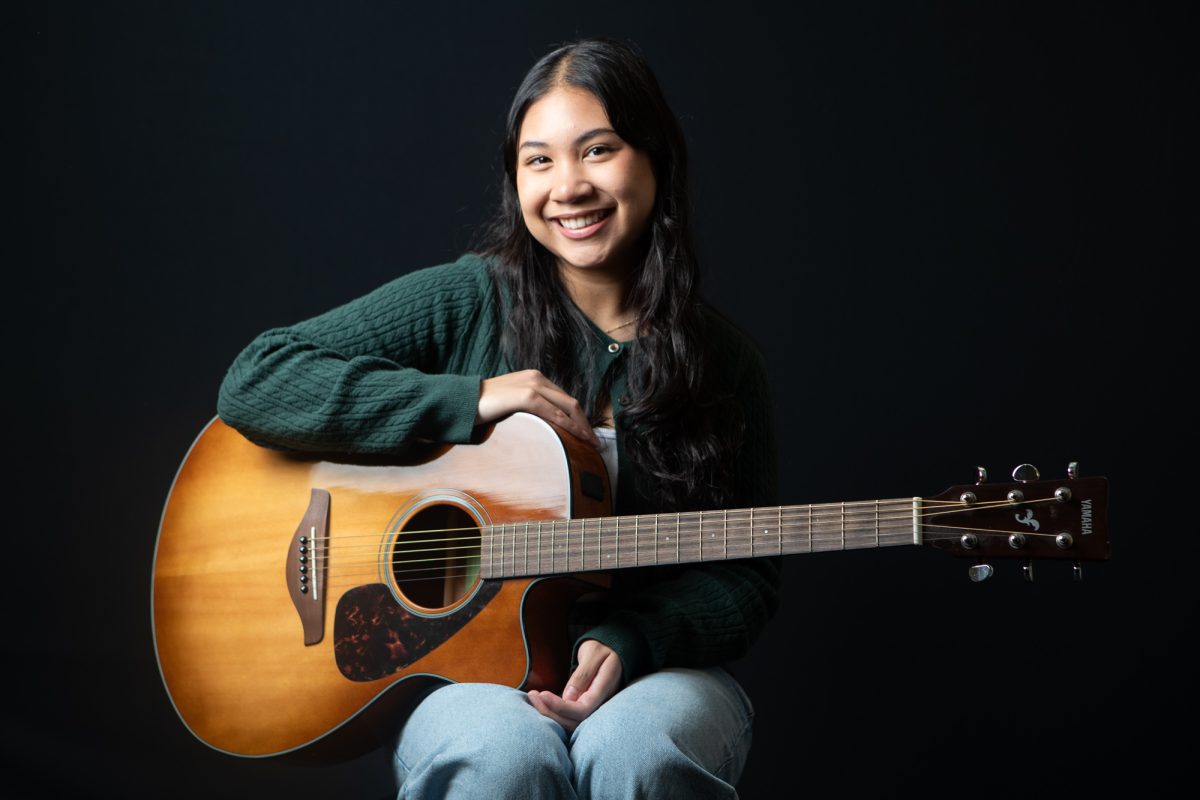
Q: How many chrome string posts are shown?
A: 6